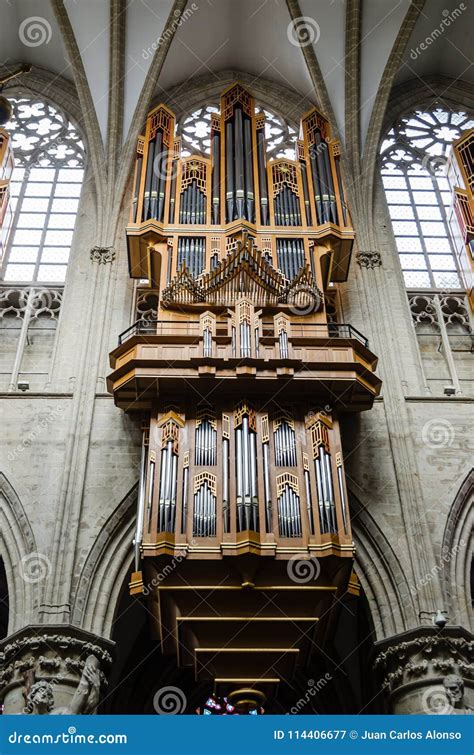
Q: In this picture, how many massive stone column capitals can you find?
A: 2